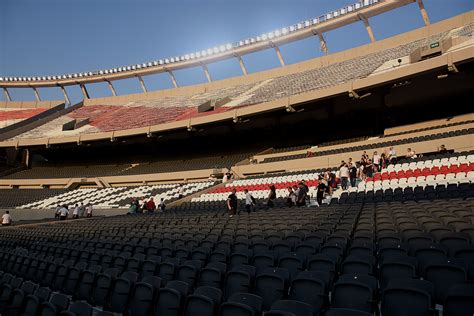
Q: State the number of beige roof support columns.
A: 13